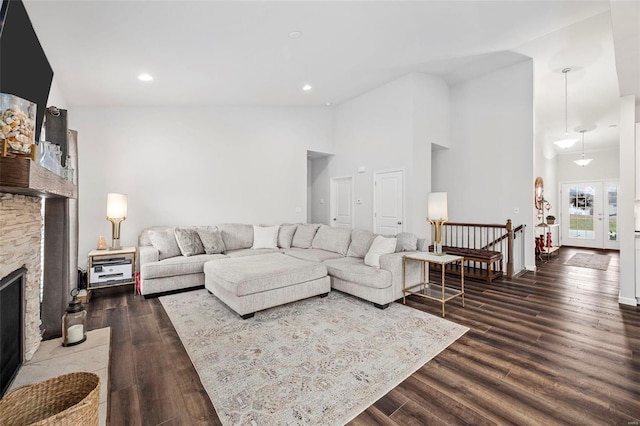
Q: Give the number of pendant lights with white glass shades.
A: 2